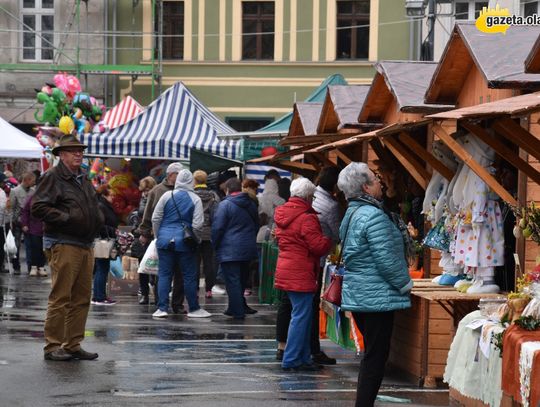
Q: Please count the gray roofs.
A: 4